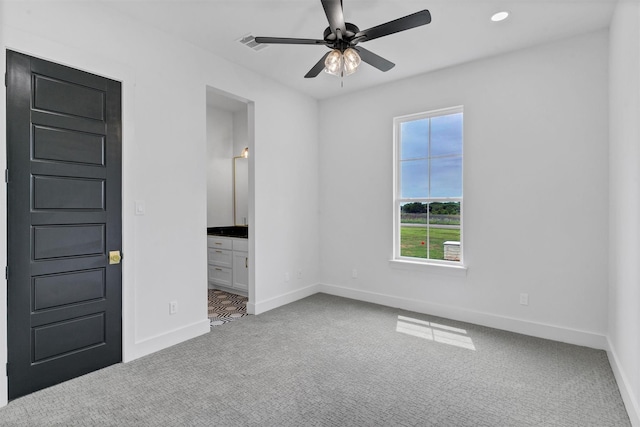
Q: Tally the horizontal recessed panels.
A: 6